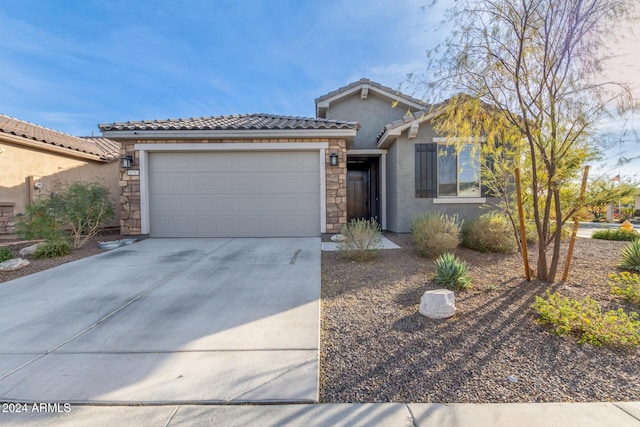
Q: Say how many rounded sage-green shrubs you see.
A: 3